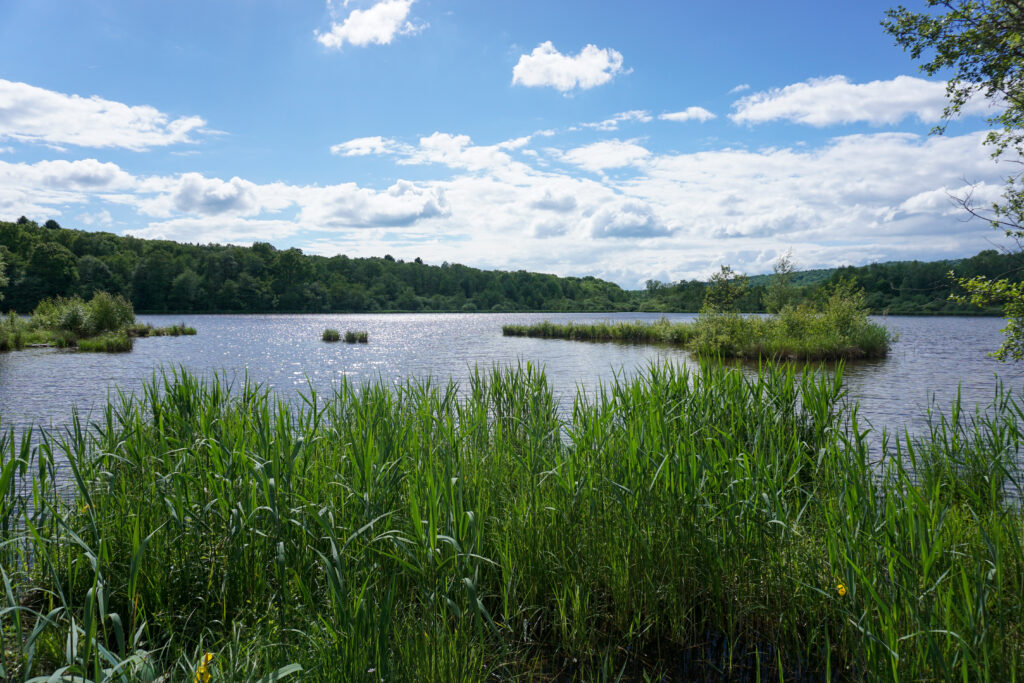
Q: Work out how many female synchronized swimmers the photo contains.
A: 0